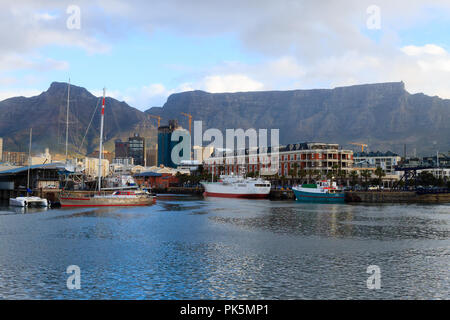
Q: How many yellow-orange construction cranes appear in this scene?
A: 3